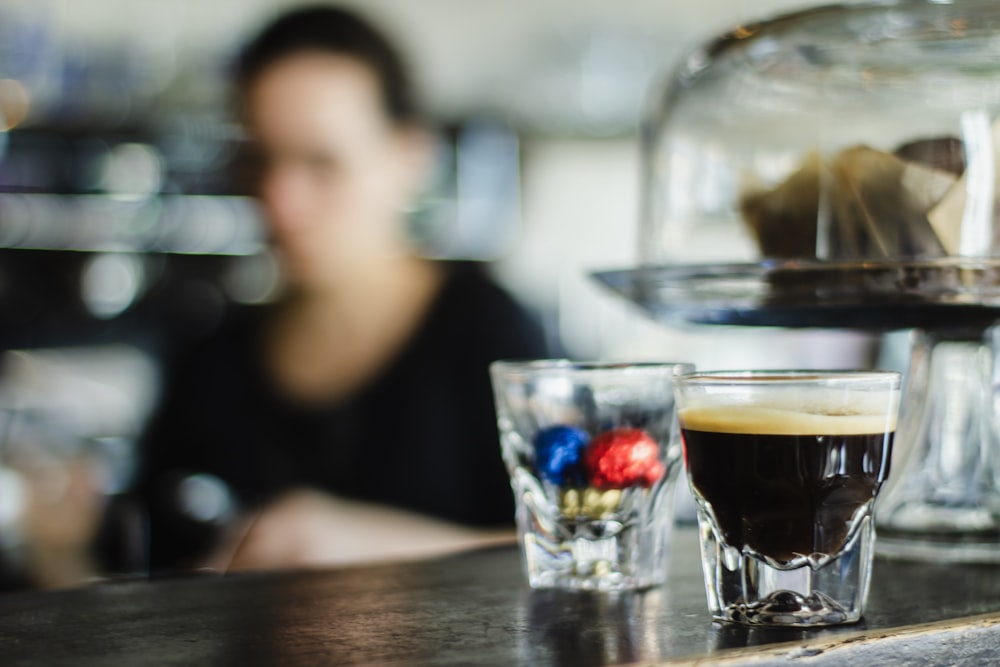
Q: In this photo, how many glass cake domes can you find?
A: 1